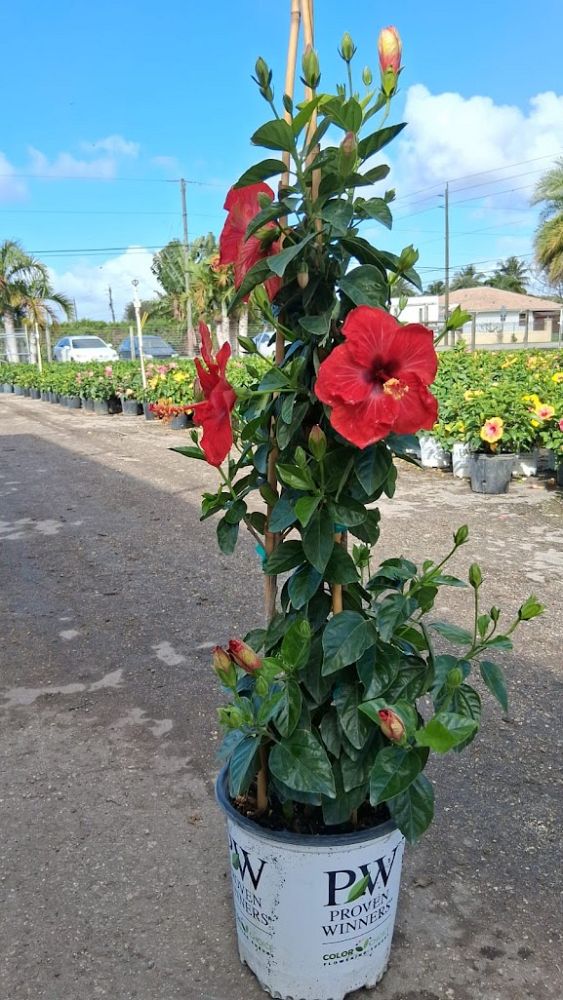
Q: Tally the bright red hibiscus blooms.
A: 3